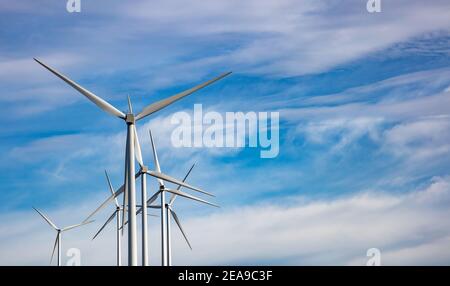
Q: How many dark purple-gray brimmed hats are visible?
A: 0